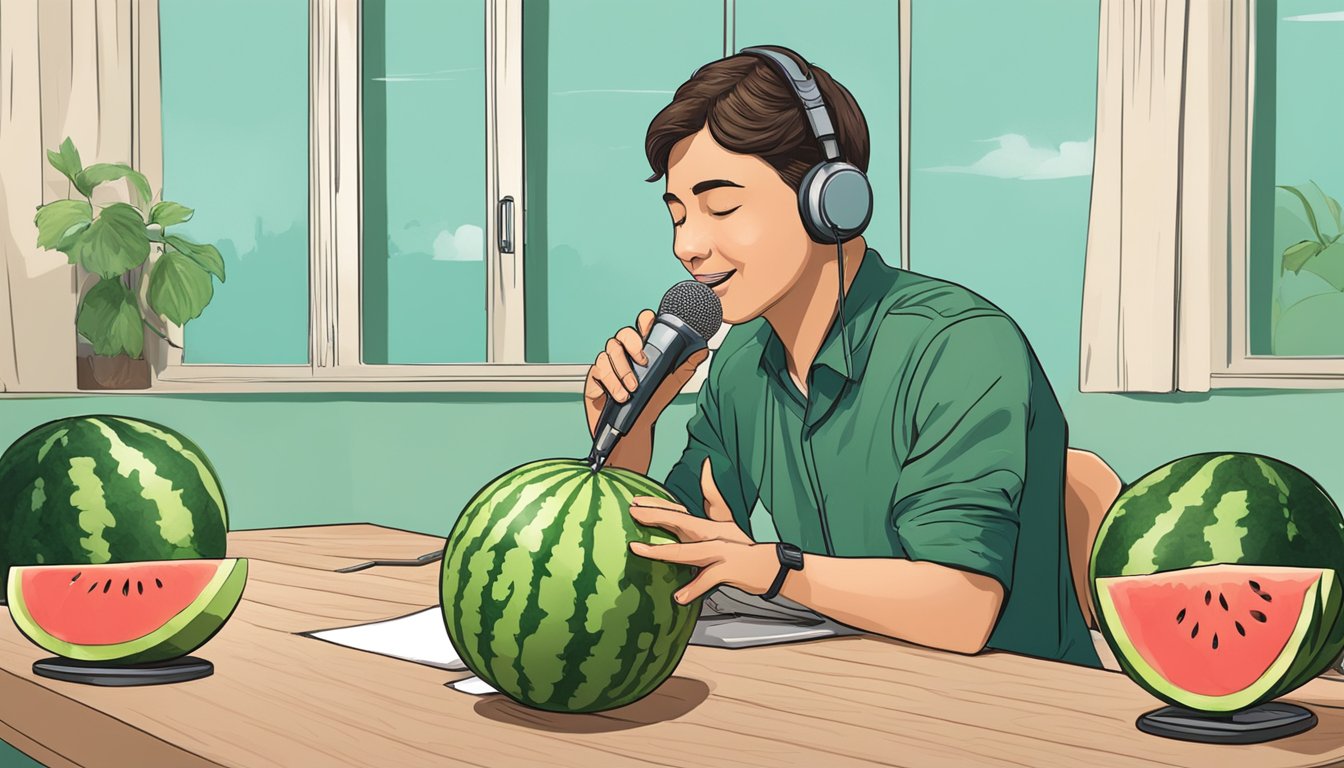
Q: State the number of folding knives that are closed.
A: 0